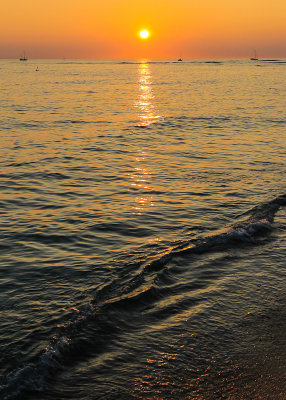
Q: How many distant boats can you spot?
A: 3